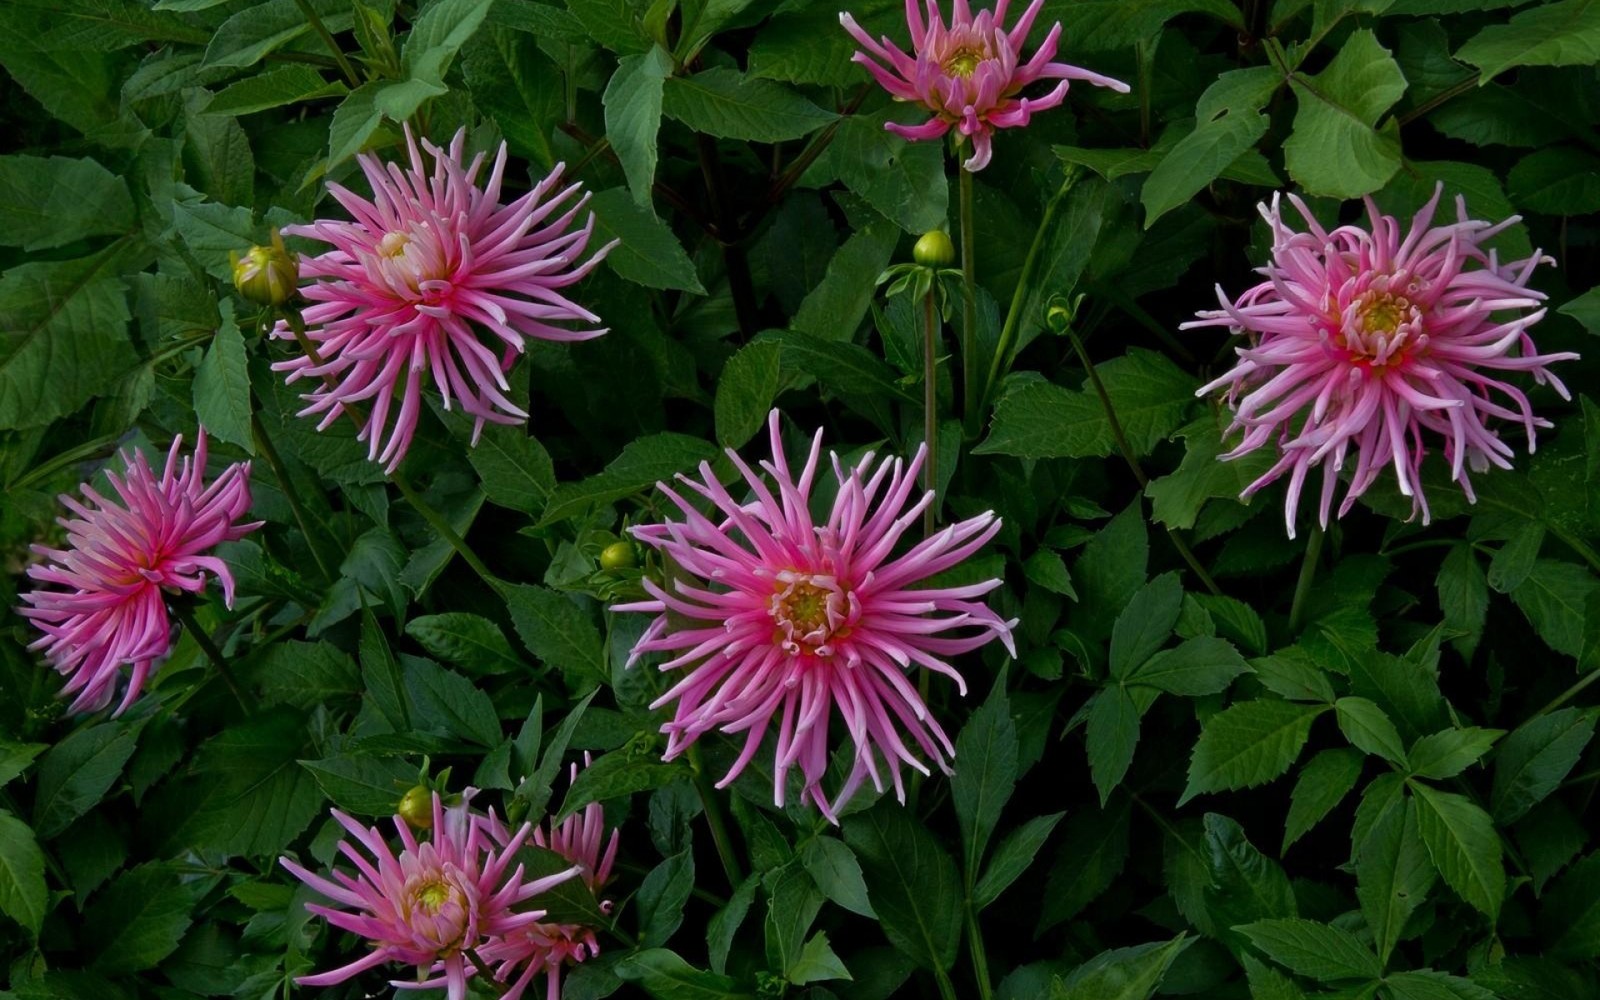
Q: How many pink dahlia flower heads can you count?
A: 7